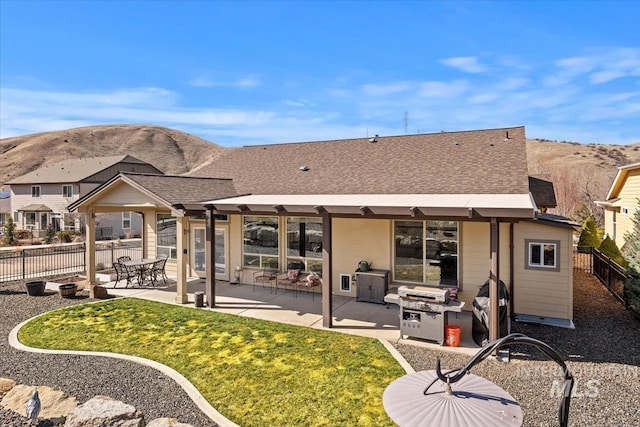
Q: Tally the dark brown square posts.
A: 3